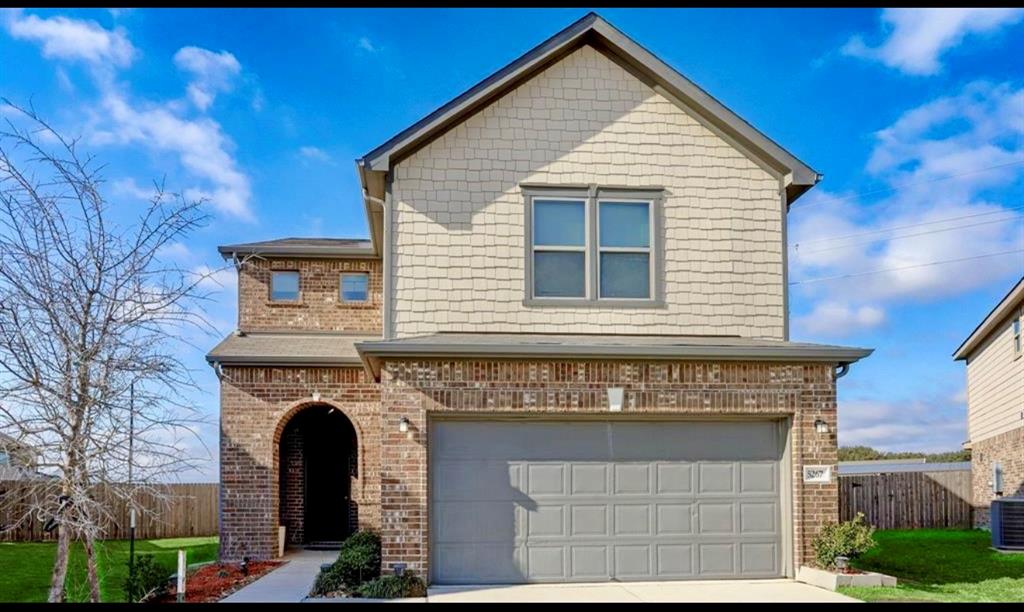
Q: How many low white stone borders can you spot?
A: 1